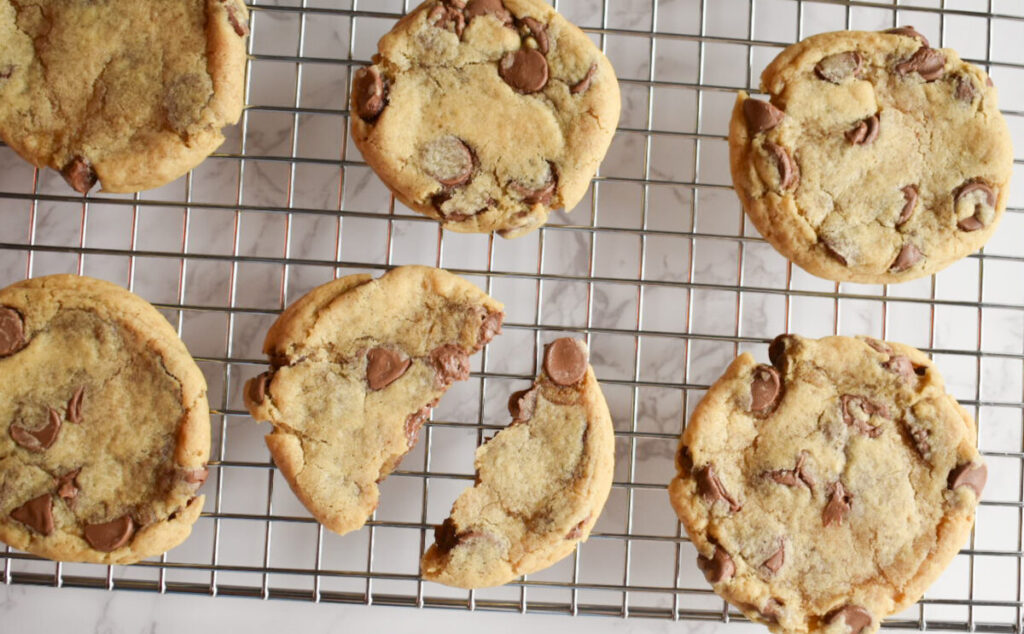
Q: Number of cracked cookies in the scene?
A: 1